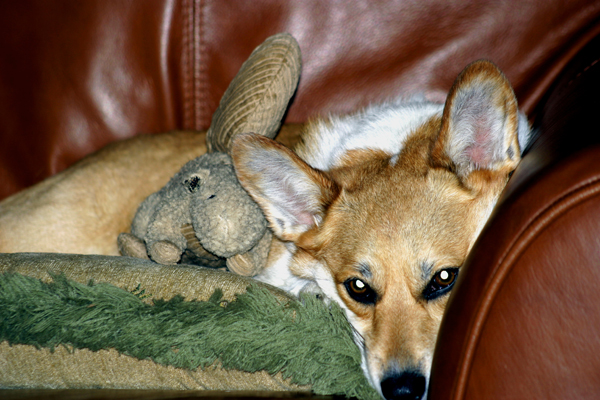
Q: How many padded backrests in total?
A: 1